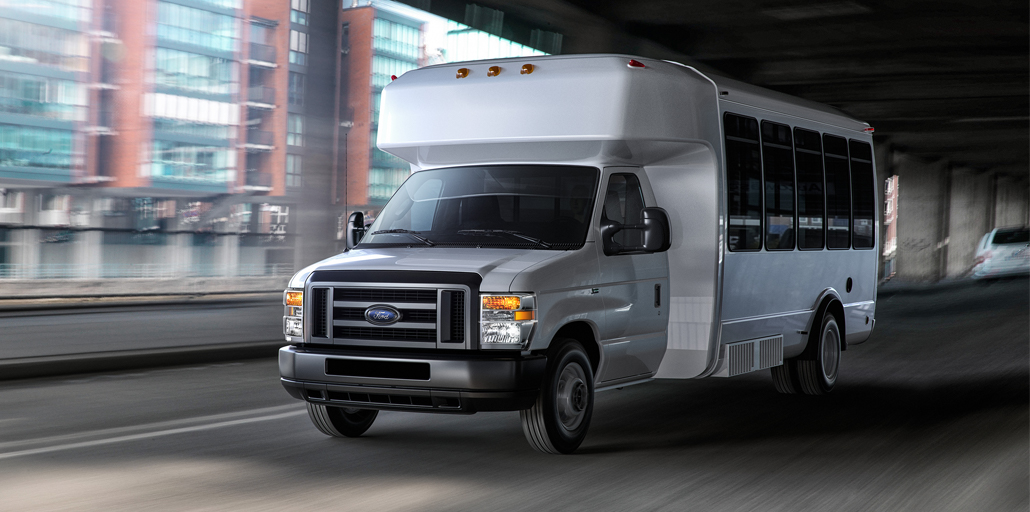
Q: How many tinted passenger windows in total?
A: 5